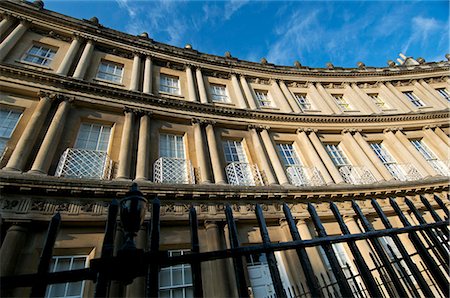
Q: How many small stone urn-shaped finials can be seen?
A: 12